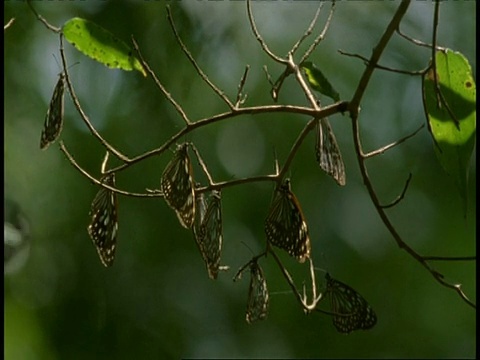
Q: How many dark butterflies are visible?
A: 8